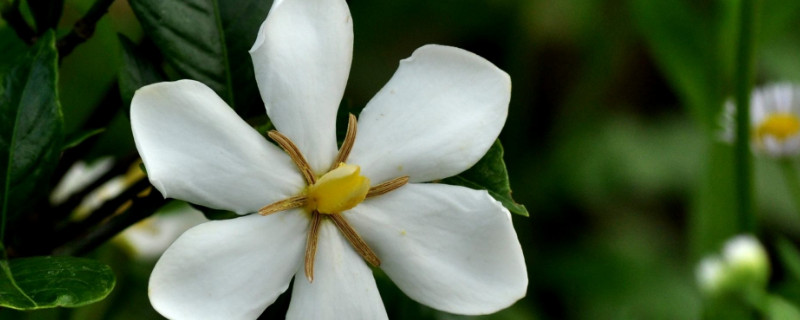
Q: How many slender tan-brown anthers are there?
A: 6